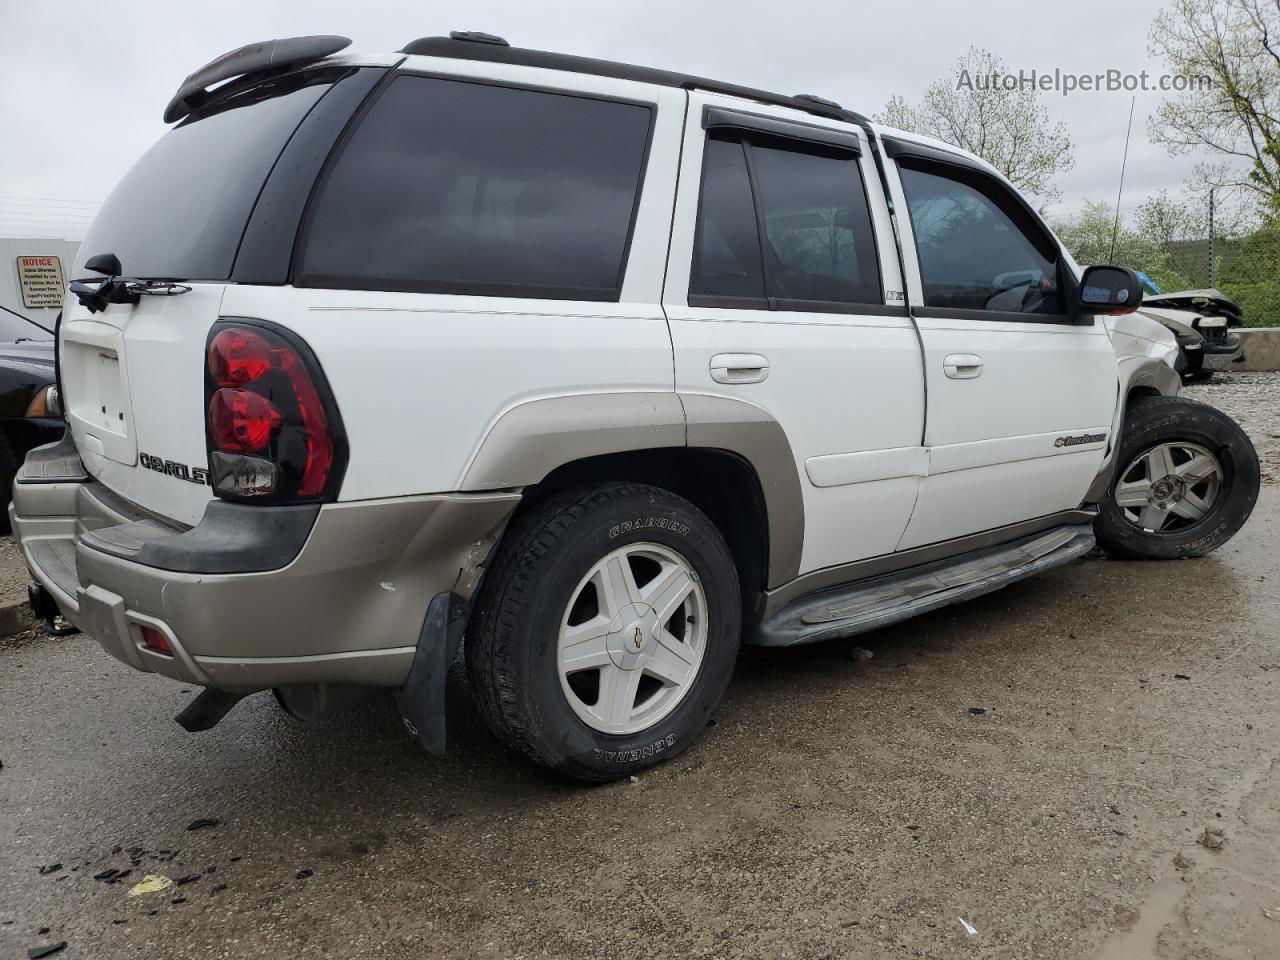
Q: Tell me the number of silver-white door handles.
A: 2